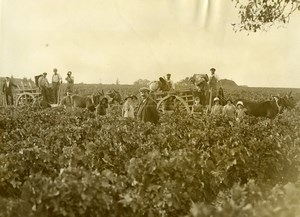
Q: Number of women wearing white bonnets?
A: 2